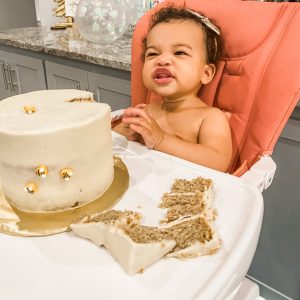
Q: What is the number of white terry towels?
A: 0